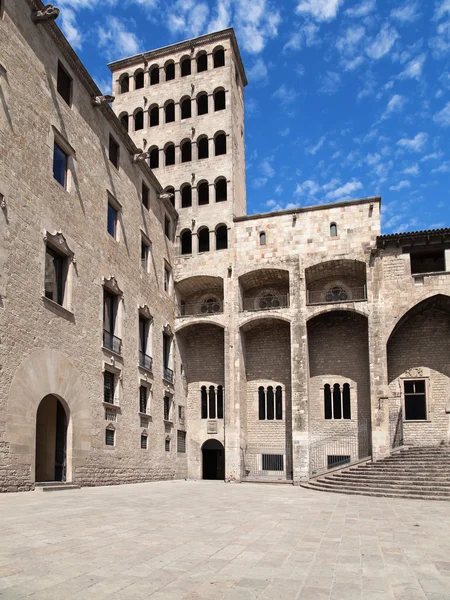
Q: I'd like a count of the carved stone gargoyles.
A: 4